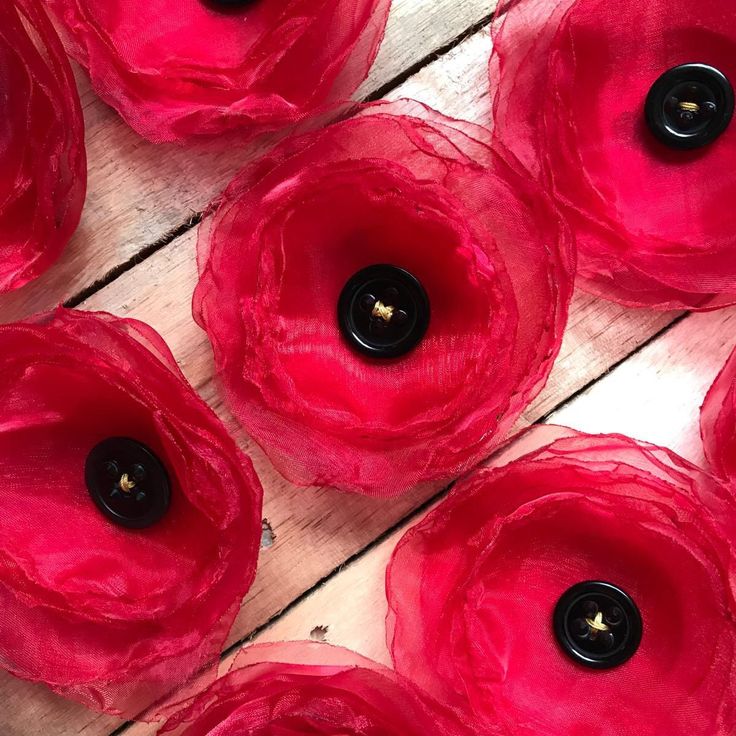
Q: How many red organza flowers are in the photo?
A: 8